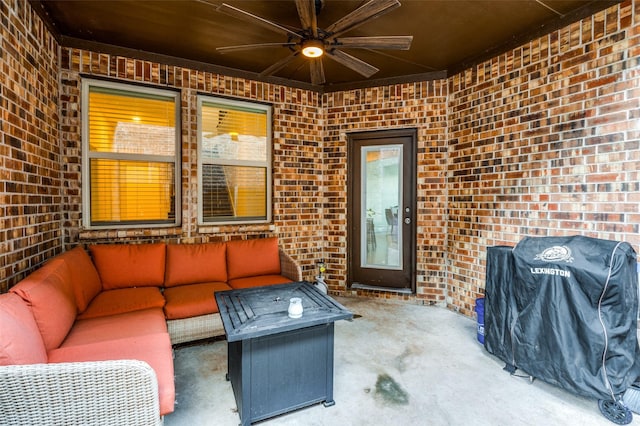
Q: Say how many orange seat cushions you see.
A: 5